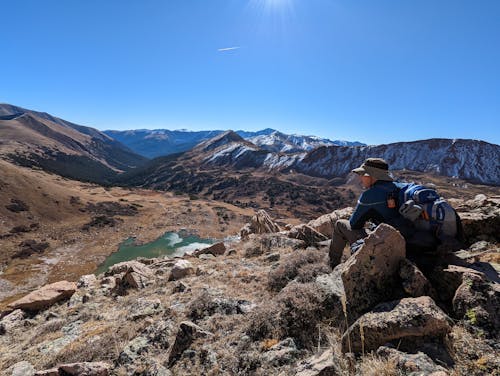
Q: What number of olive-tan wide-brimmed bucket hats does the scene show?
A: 1